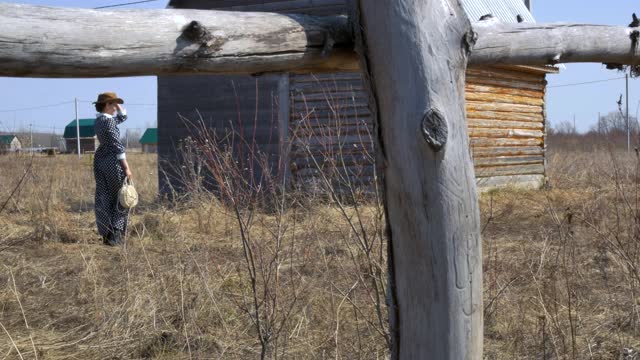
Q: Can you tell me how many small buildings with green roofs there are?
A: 3